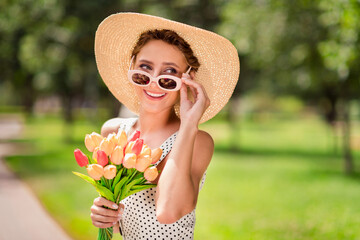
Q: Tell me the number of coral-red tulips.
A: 4